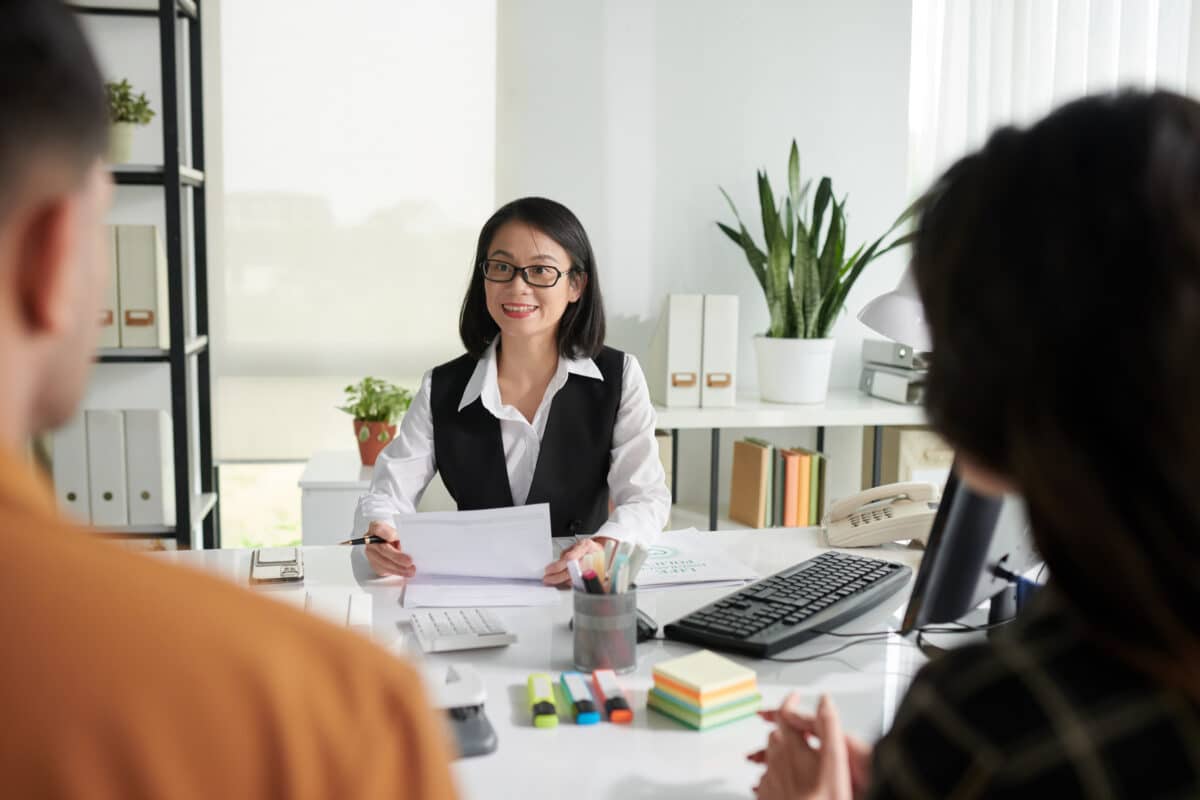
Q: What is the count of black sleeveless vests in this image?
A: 1